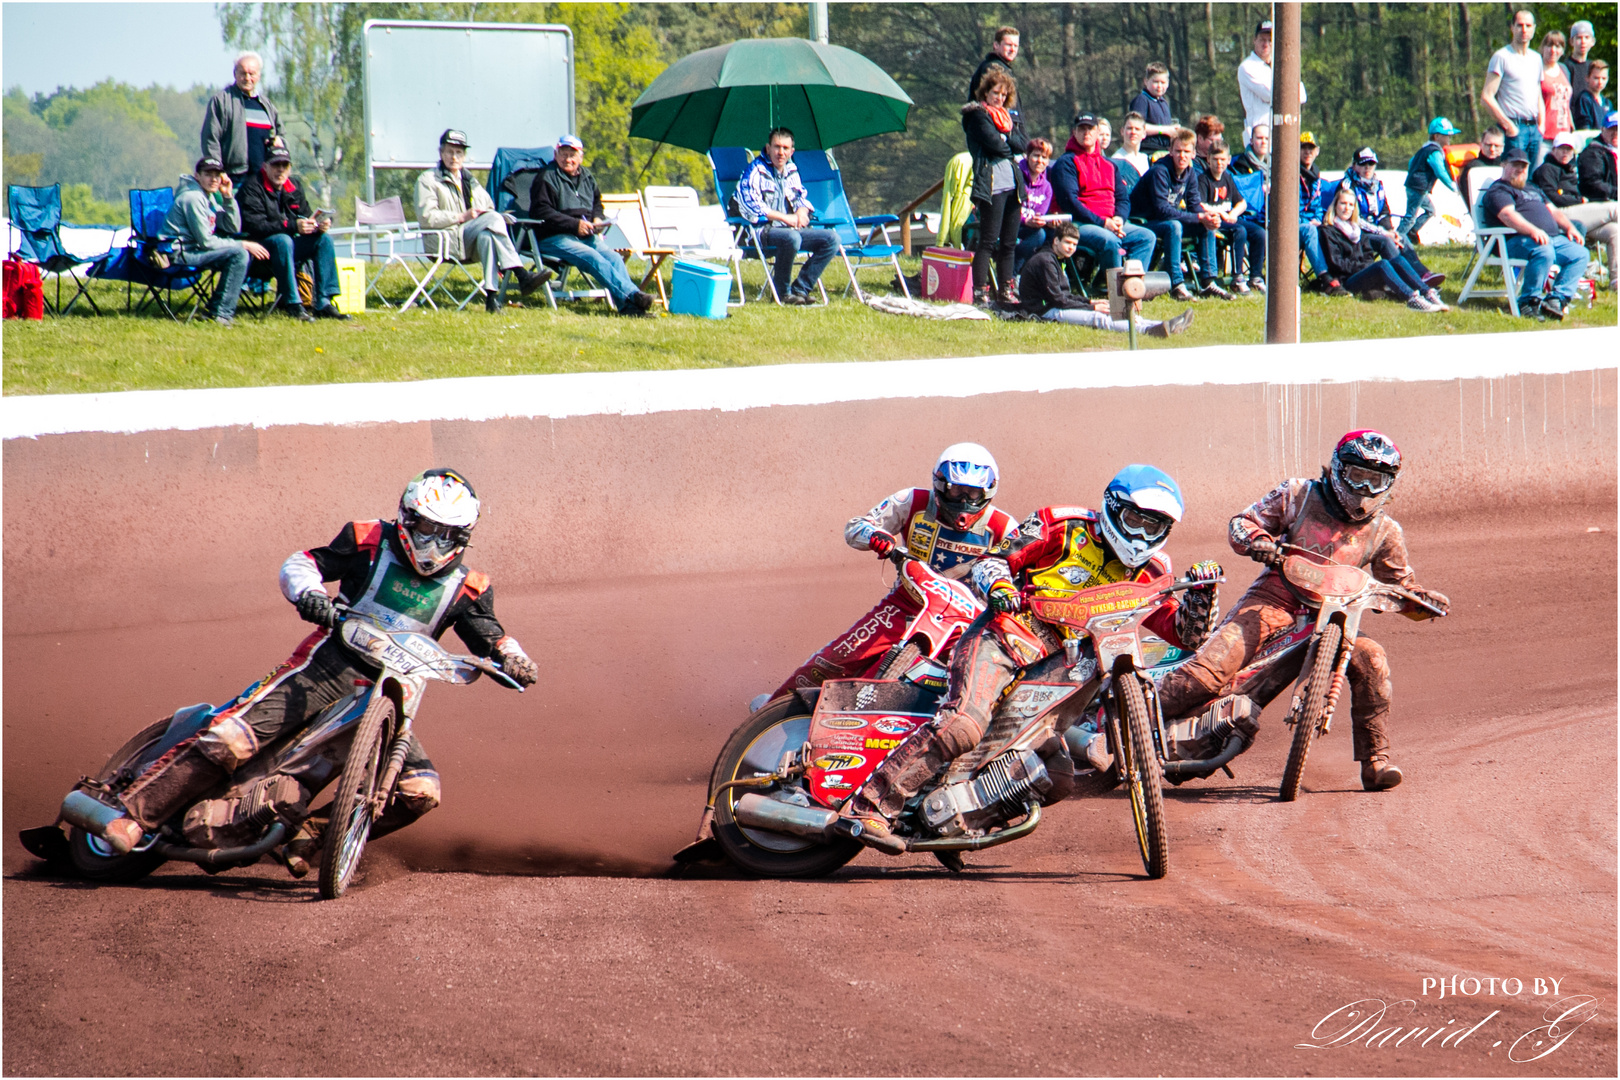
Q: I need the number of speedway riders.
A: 4